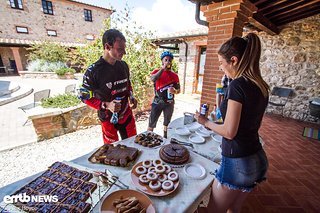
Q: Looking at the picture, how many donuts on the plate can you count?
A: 12